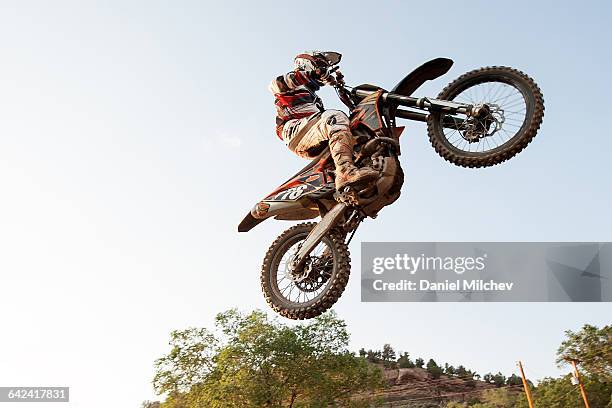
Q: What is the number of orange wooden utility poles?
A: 2